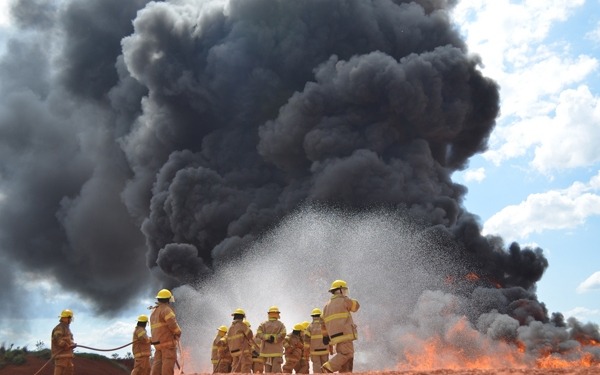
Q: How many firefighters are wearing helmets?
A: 11